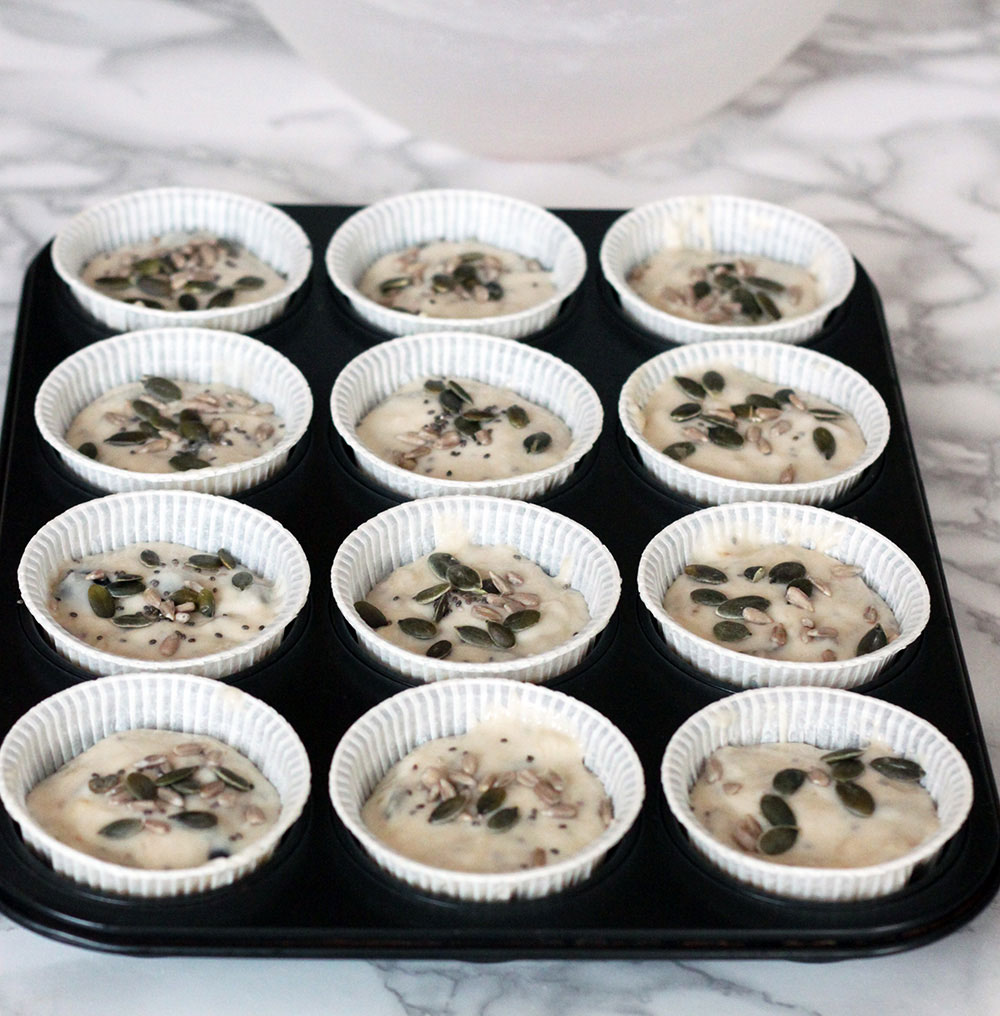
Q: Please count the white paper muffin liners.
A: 12